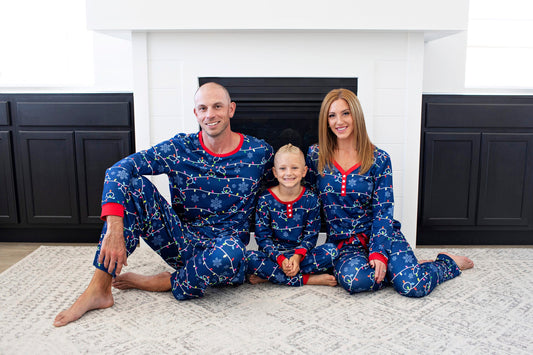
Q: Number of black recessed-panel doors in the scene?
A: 5